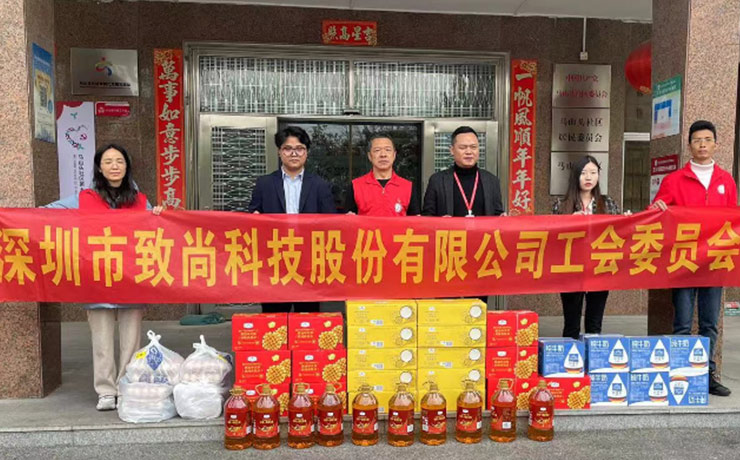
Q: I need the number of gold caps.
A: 10